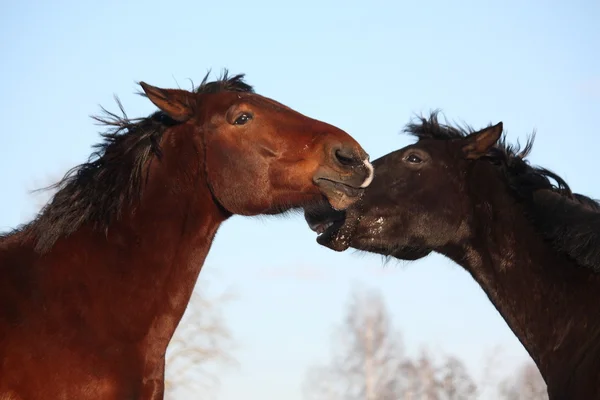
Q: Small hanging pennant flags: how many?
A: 0